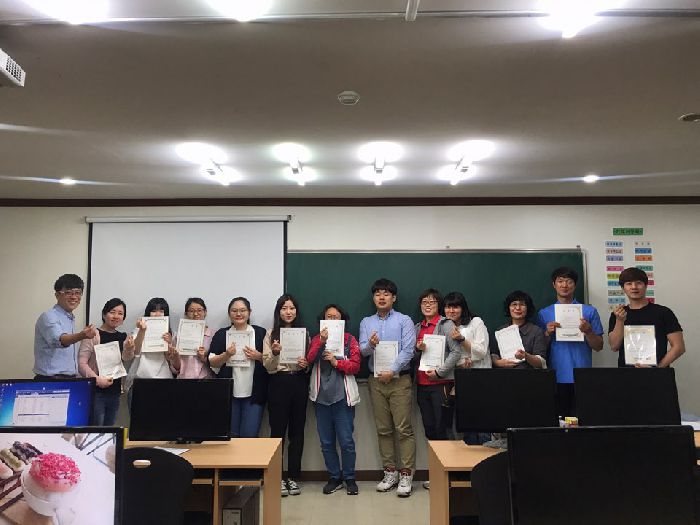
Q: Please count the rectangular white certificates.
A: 11